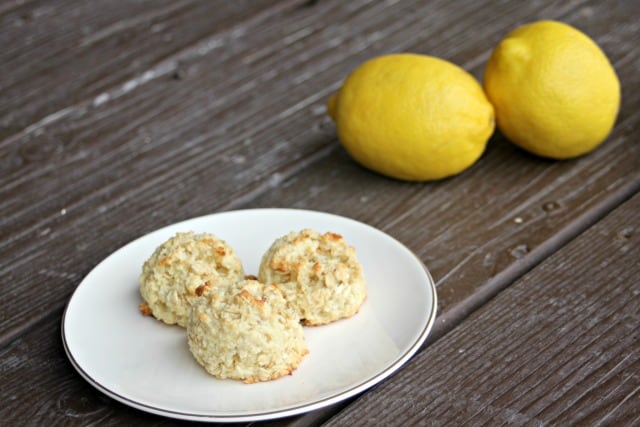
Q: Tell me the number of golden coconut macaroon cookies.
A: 3